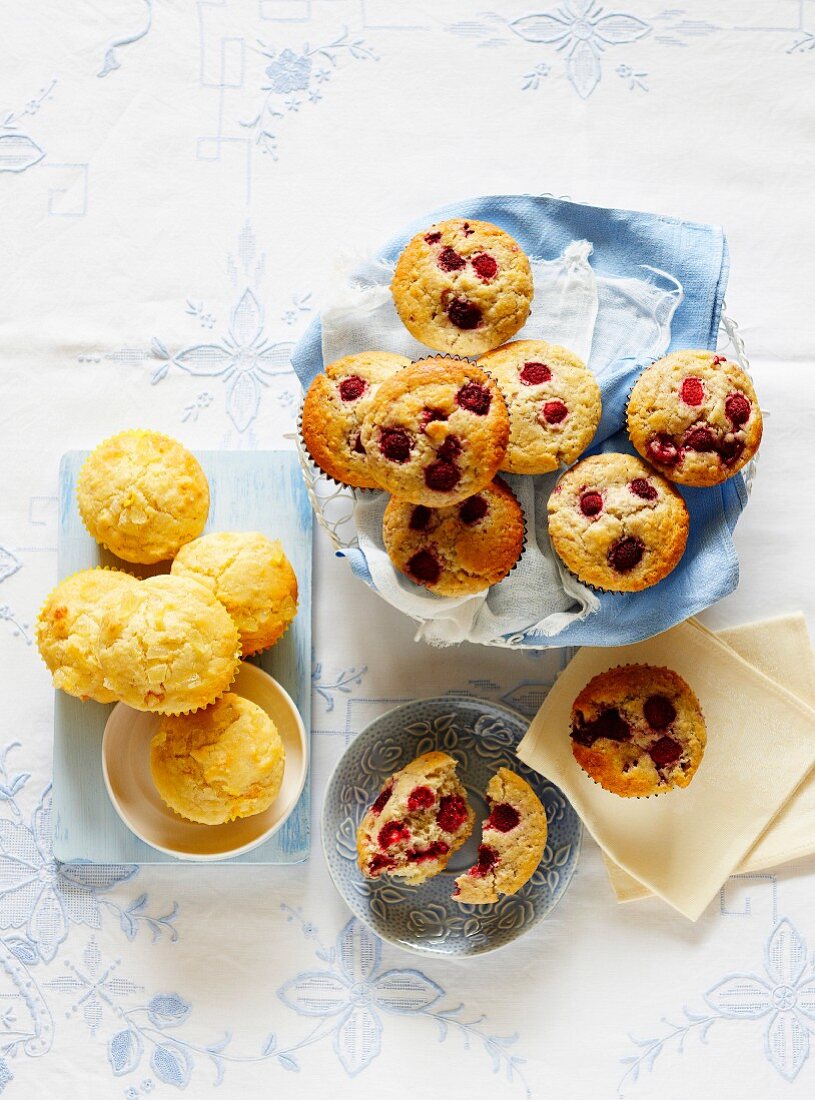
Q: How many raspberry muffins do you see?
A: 9